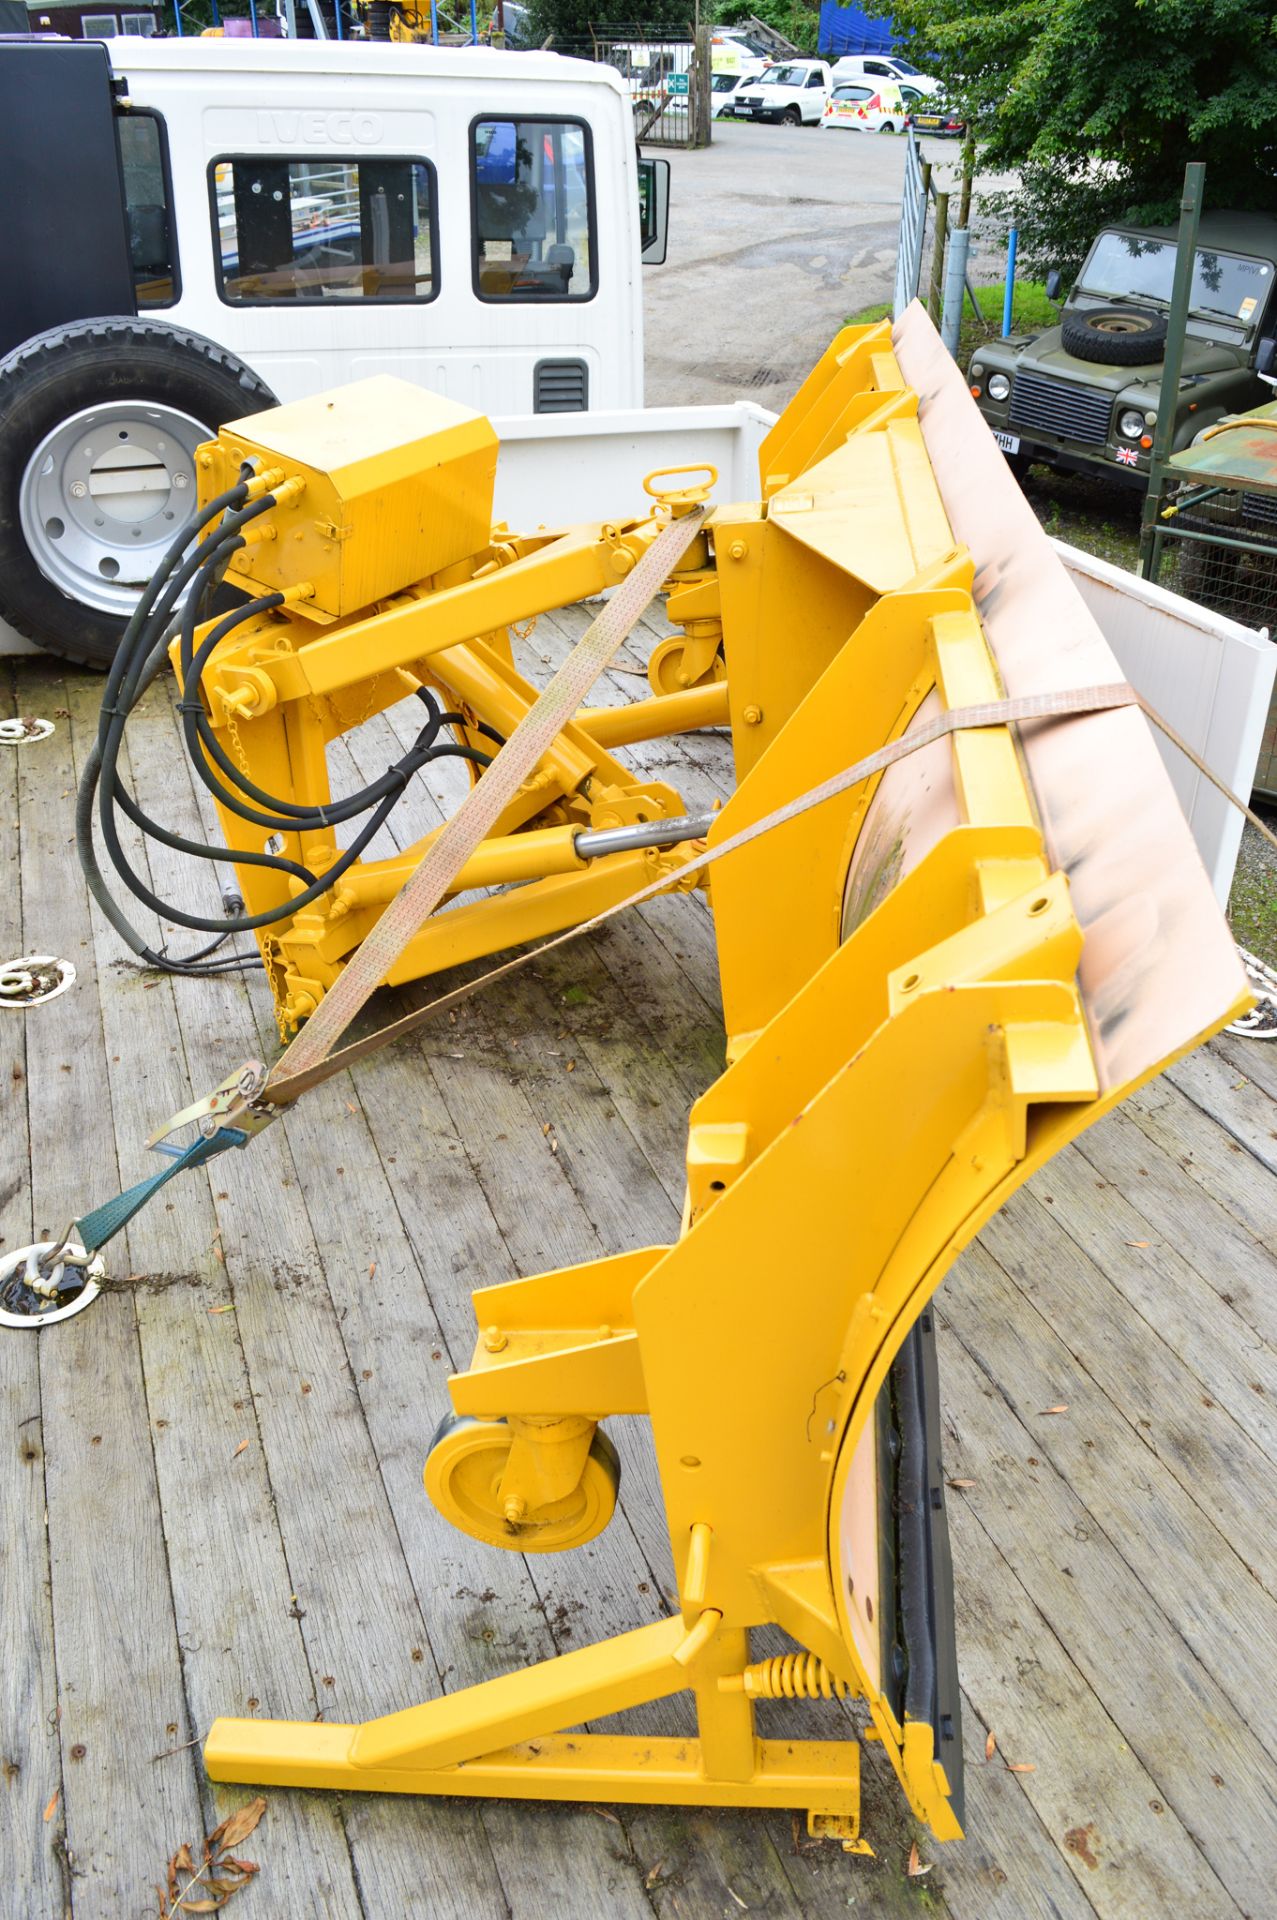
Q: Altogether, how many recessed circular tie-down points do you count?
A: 4